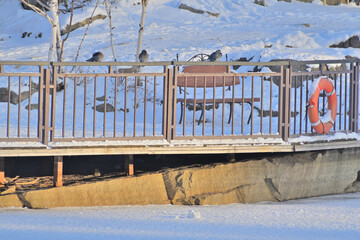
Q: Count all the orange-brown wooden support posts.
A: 3